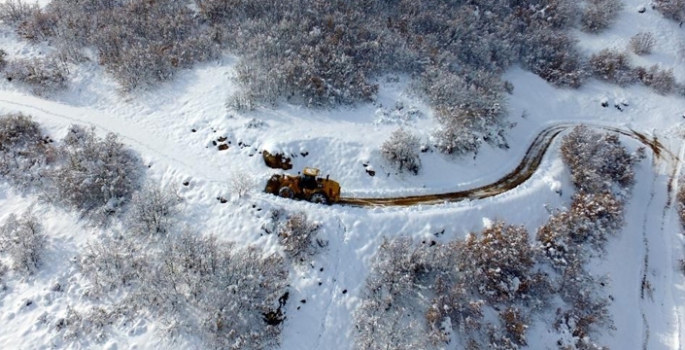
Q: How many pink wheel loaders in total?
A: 0